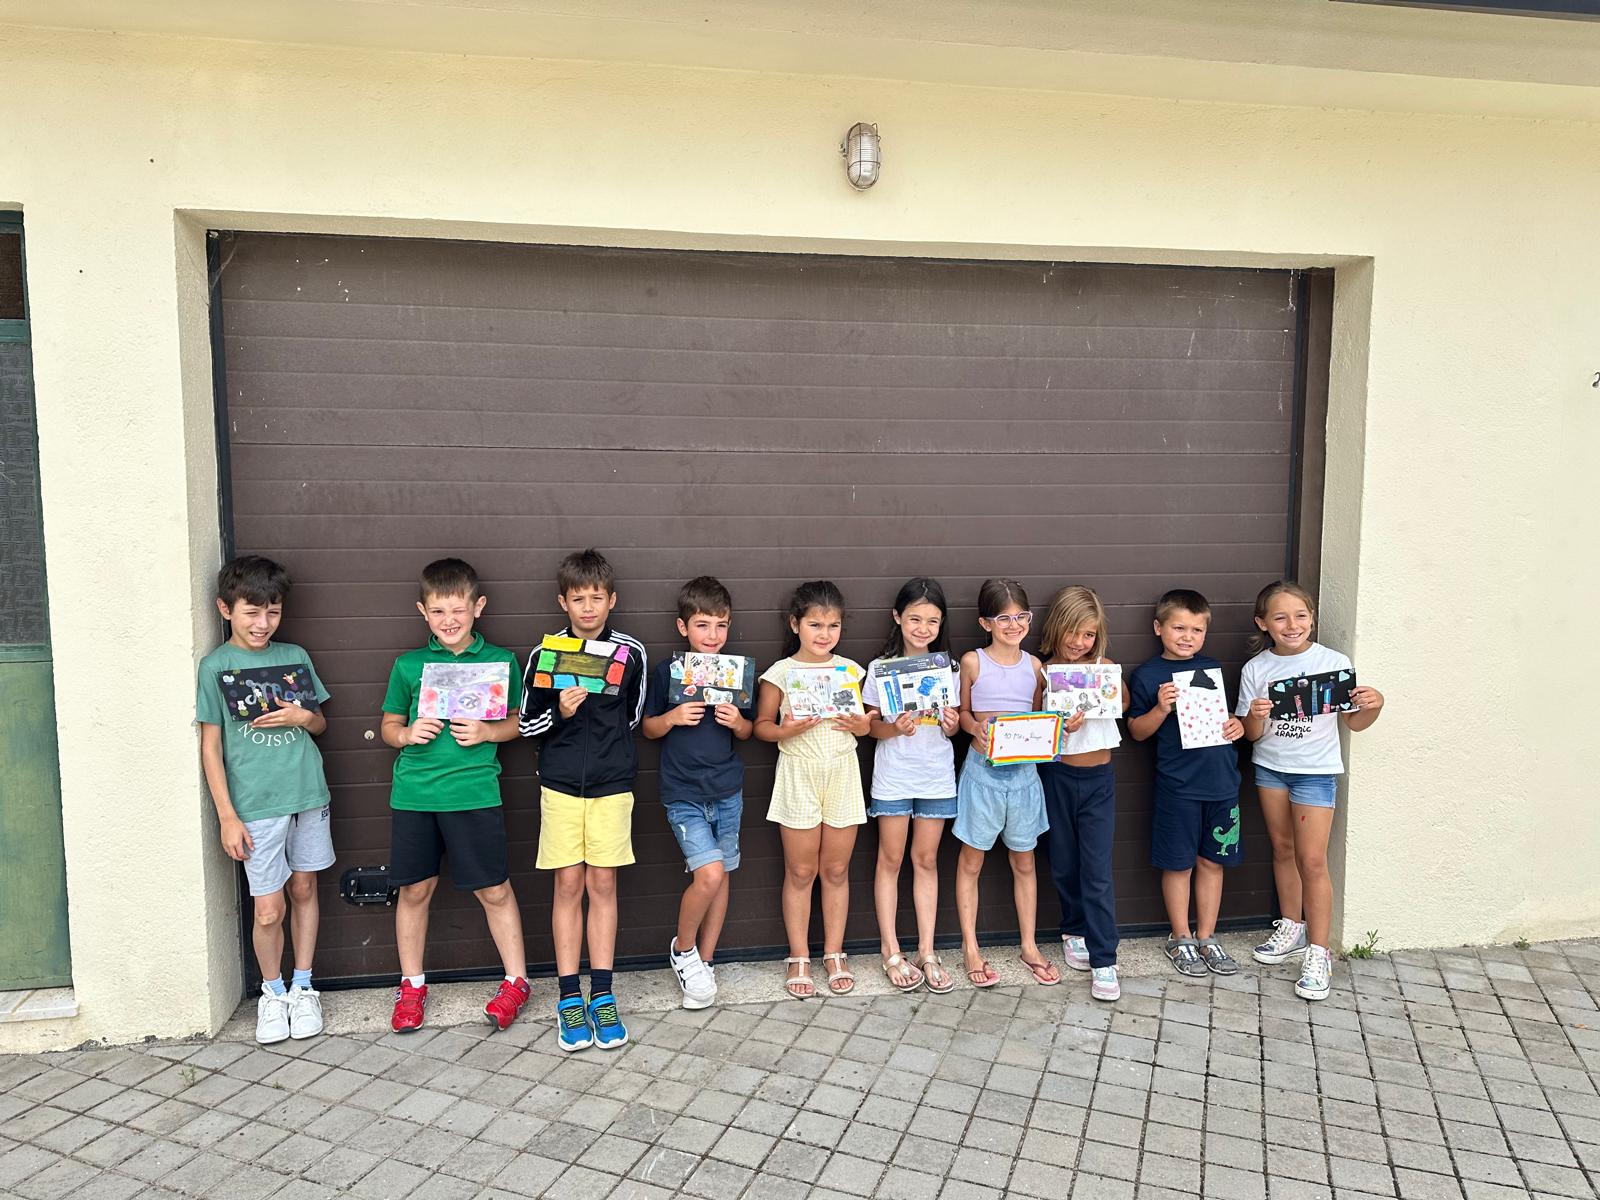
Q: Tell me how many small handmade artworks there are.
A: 10